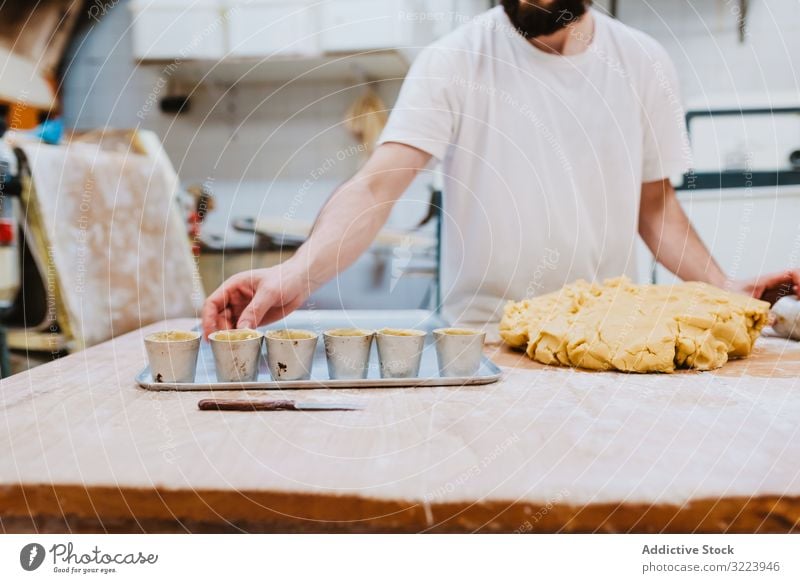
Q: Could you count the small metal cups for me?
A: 6